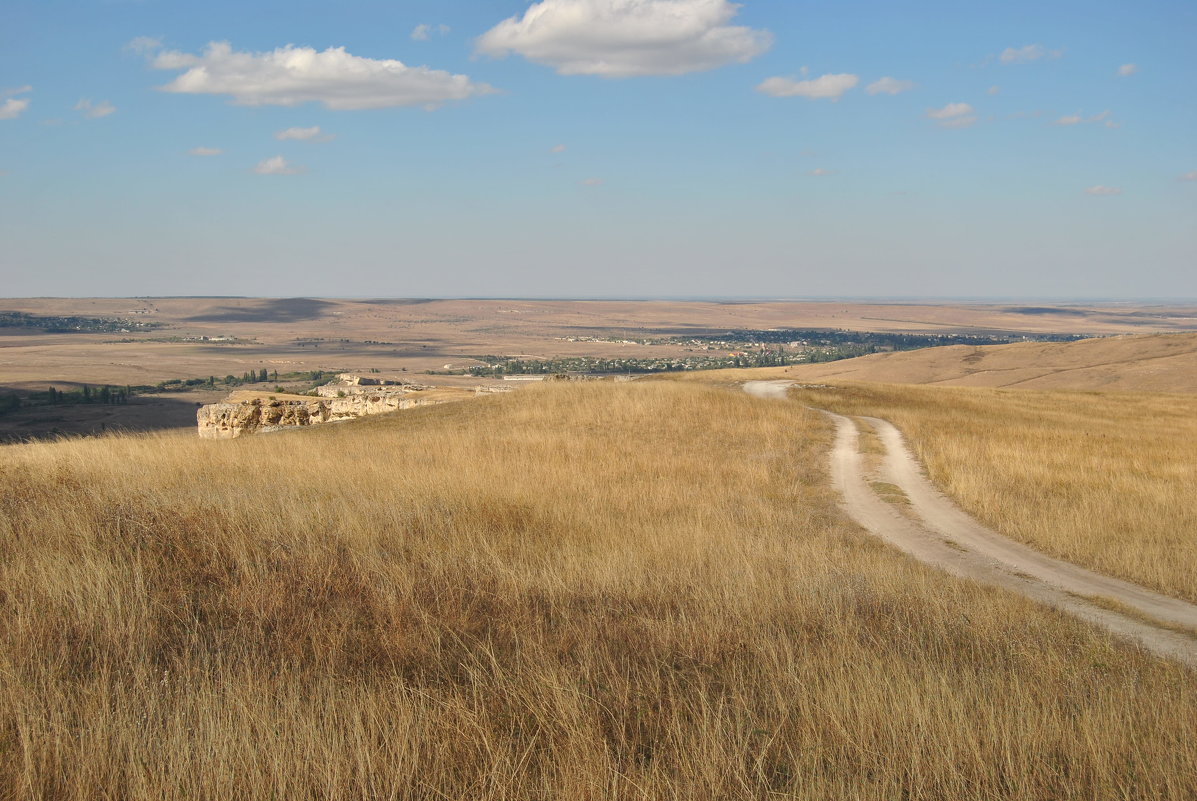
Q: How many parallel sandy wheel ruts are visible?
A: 2